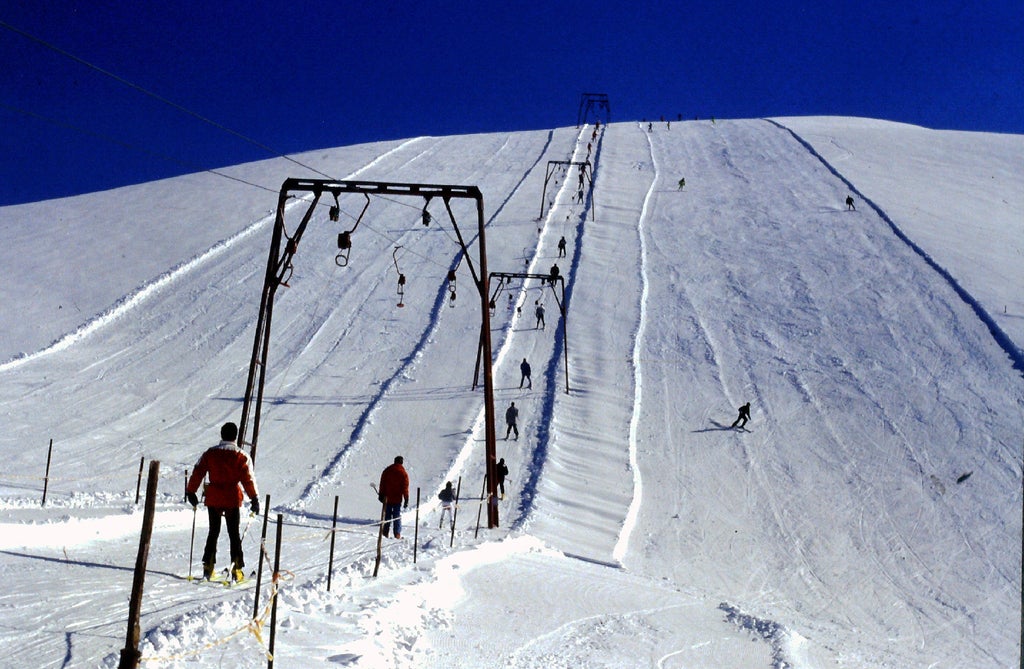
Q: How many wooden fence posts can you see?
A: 11